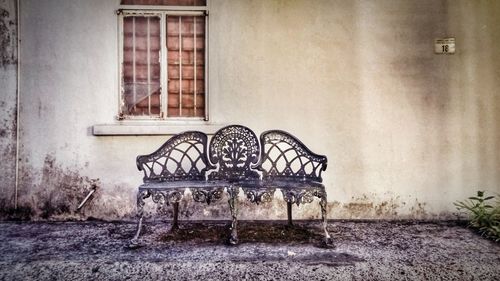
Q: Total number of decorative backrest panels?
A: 3